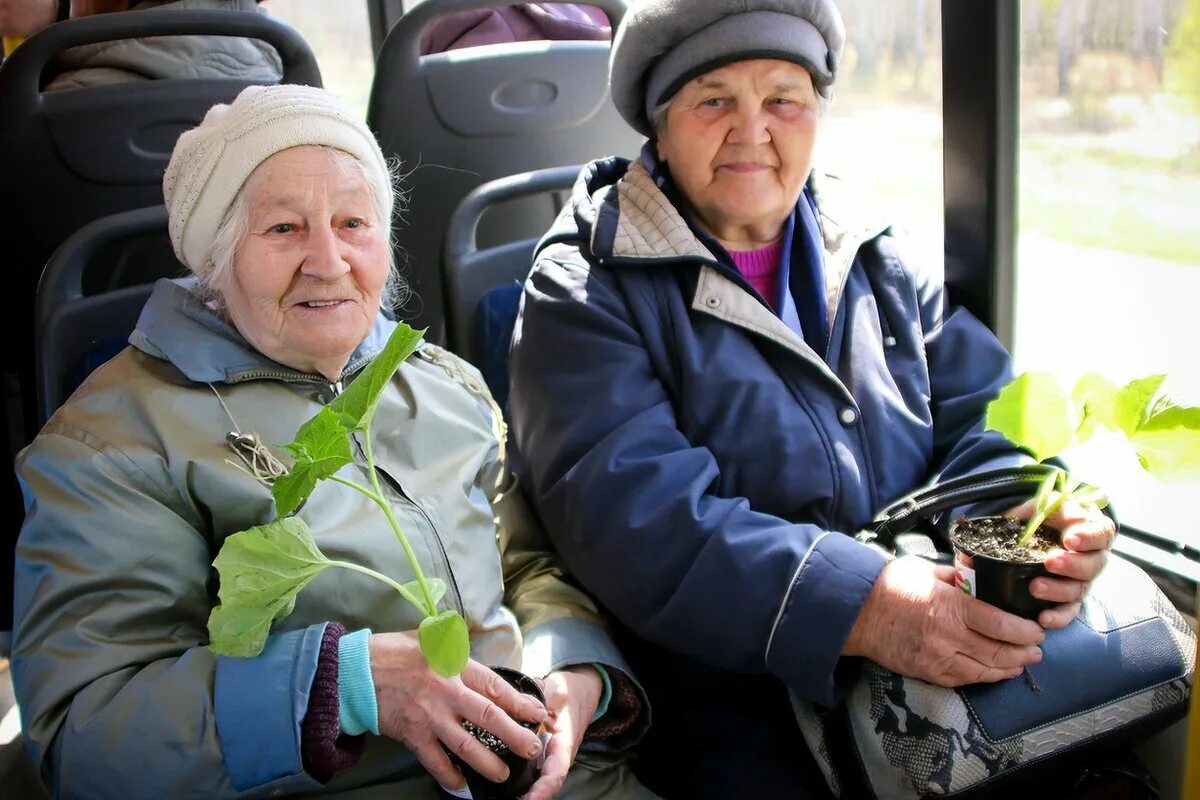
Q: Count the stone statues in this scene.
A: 0